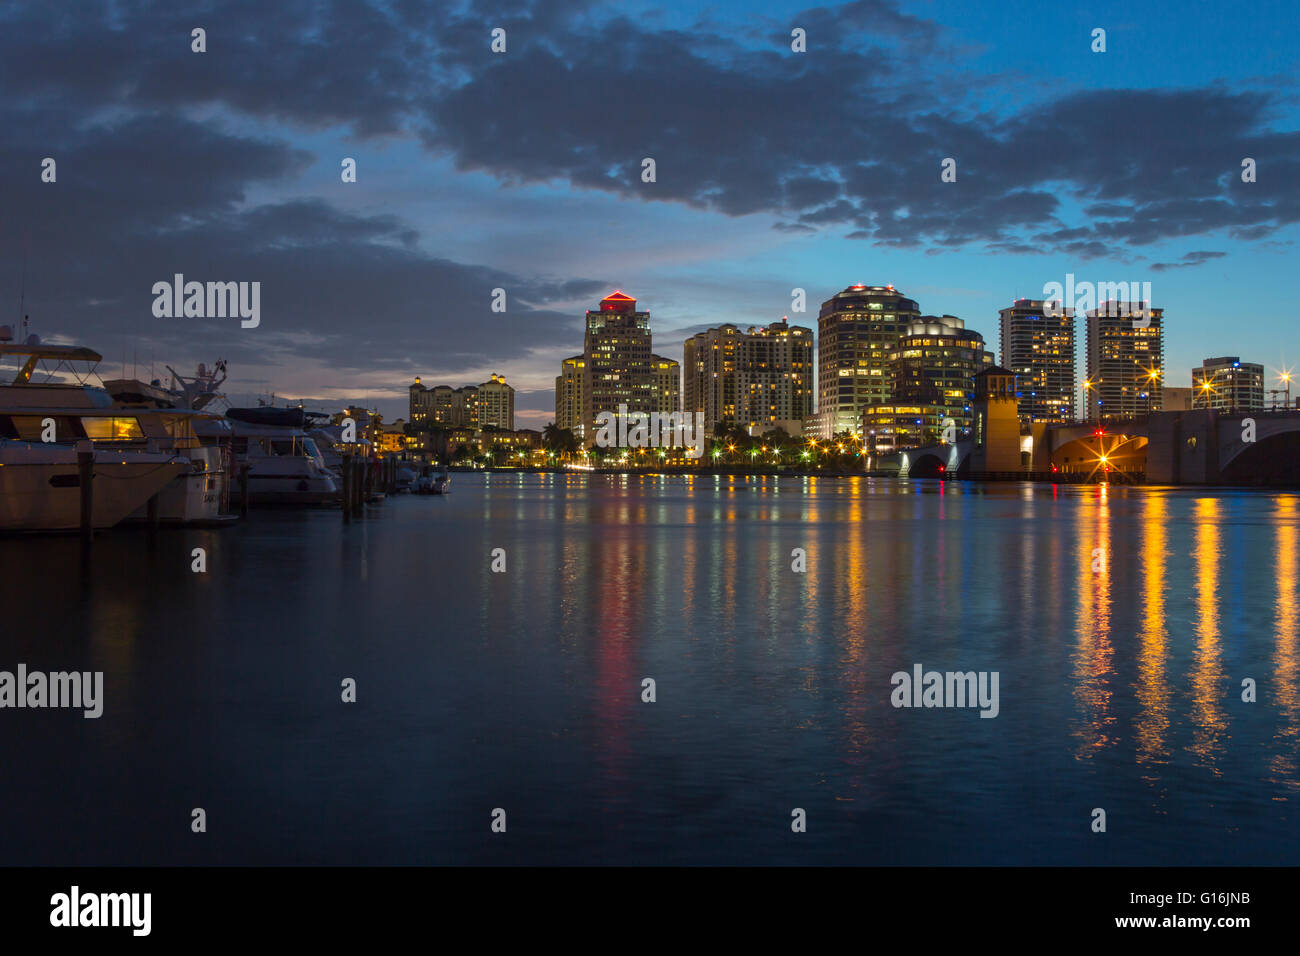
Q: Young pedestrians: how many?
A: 0